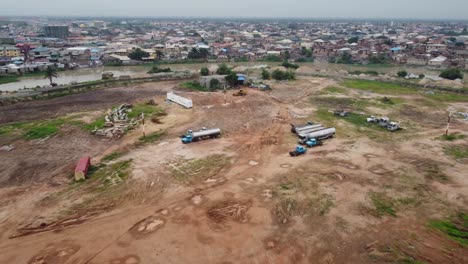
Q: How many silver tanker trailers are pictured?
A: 4